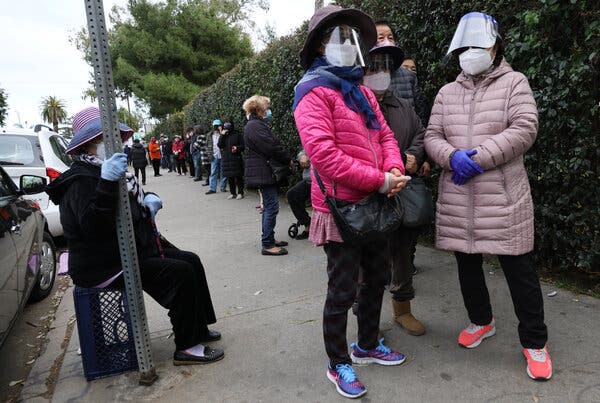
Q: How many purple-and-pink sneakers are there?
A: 2